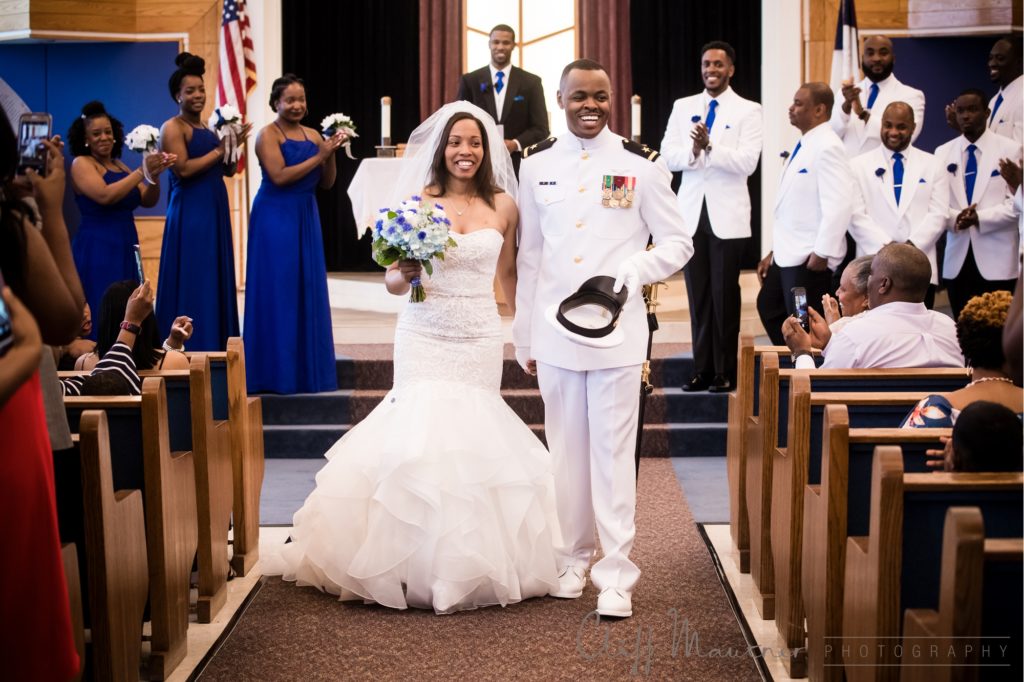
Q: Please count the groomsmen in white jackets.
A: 6